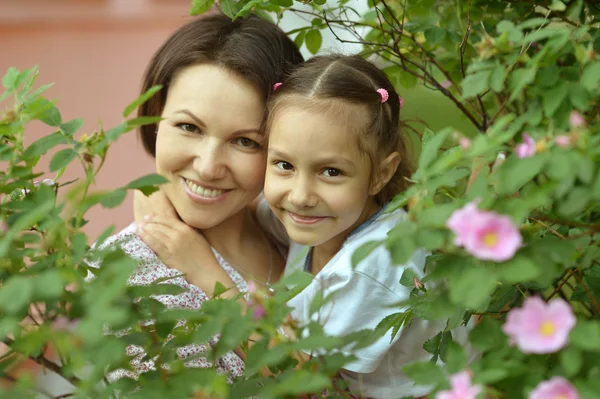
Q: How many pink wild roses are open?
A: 4